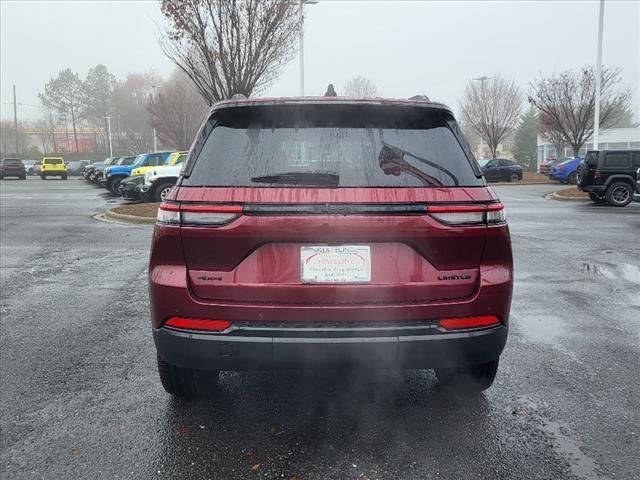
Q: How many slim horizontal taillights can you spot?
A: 2